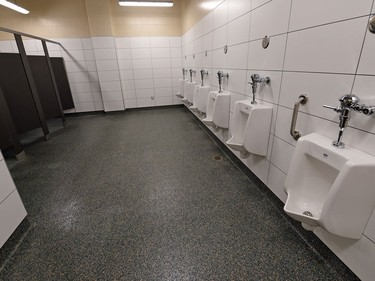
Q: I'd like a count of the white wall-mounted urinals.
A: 6